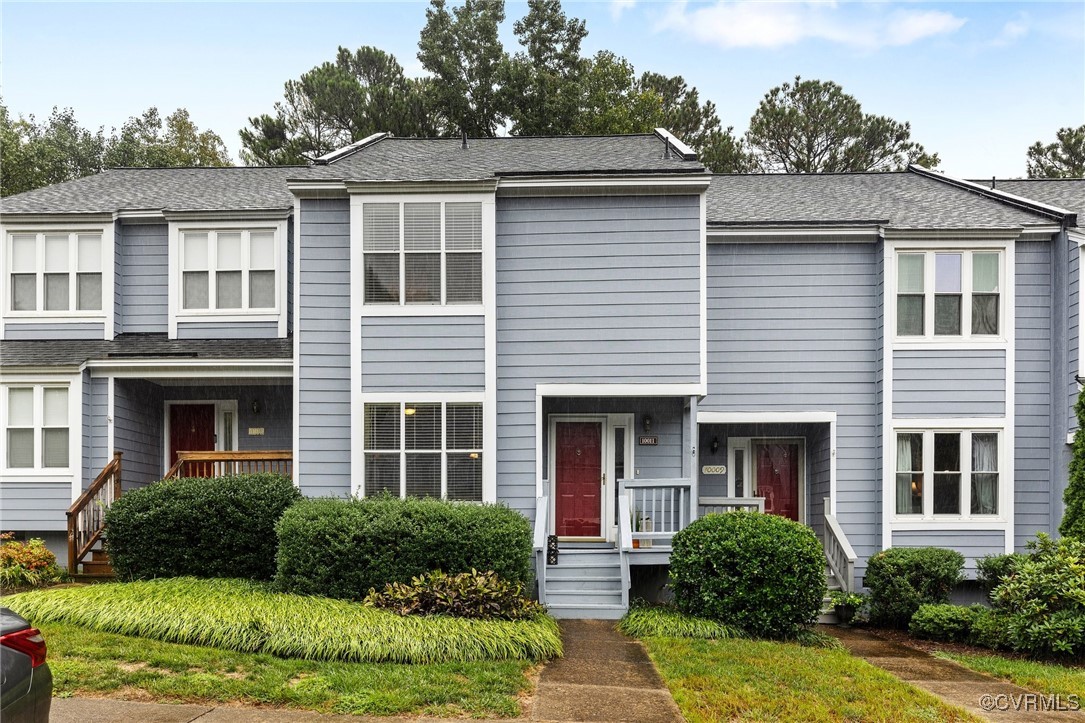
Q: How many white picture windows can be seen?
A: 7